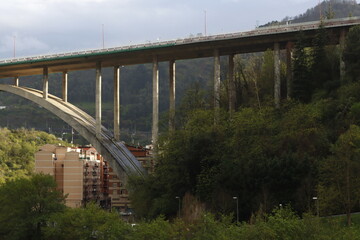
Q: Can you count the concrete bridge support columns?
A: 12